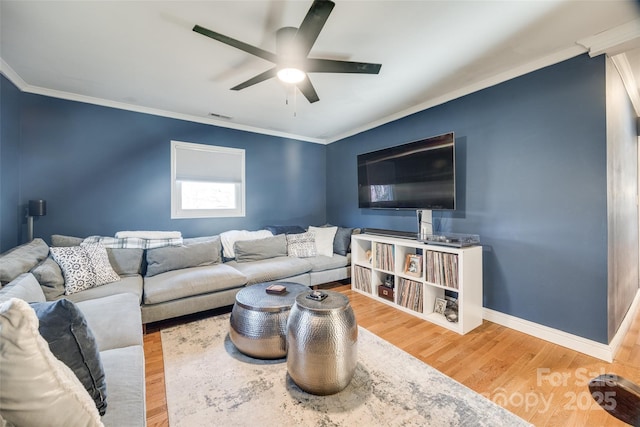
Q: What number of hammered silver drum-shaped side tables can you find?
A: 2